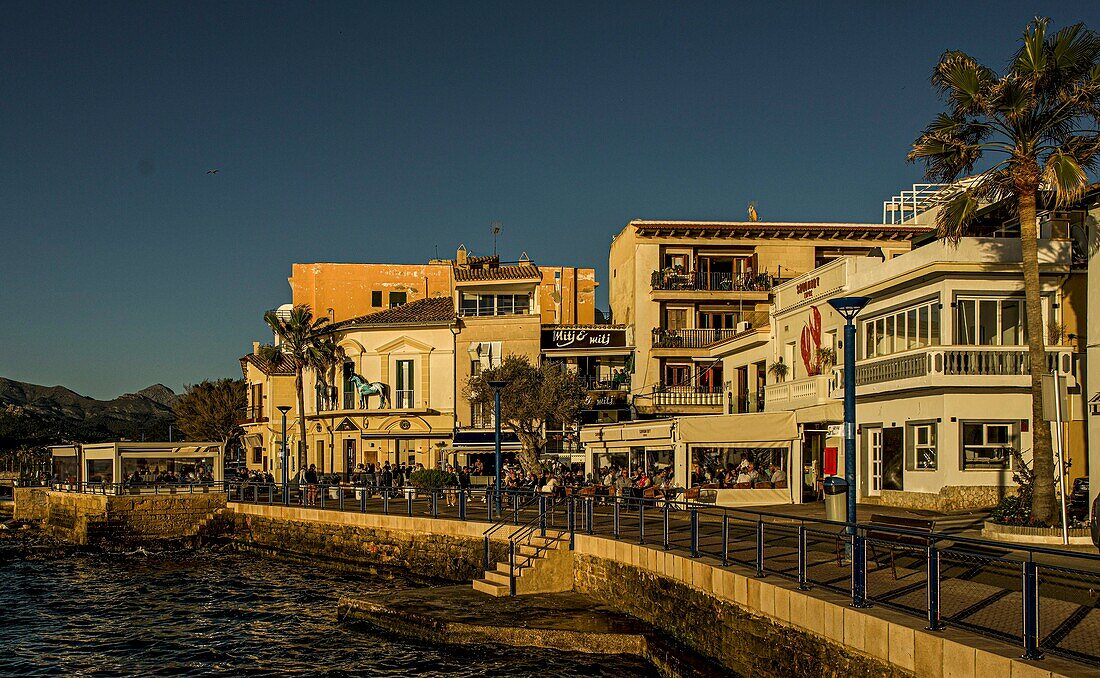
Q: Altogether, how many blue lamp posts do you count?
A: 3